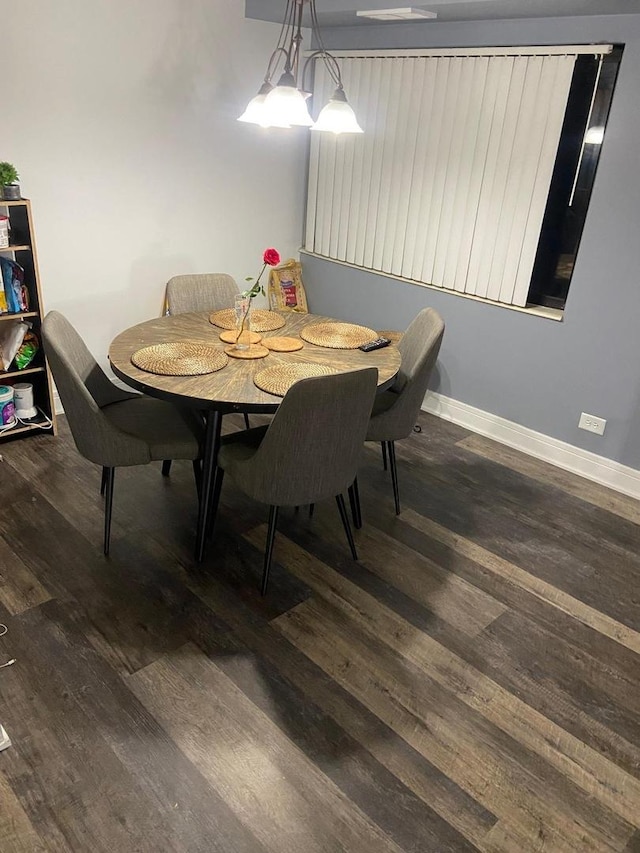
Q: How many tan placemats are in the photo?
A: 4